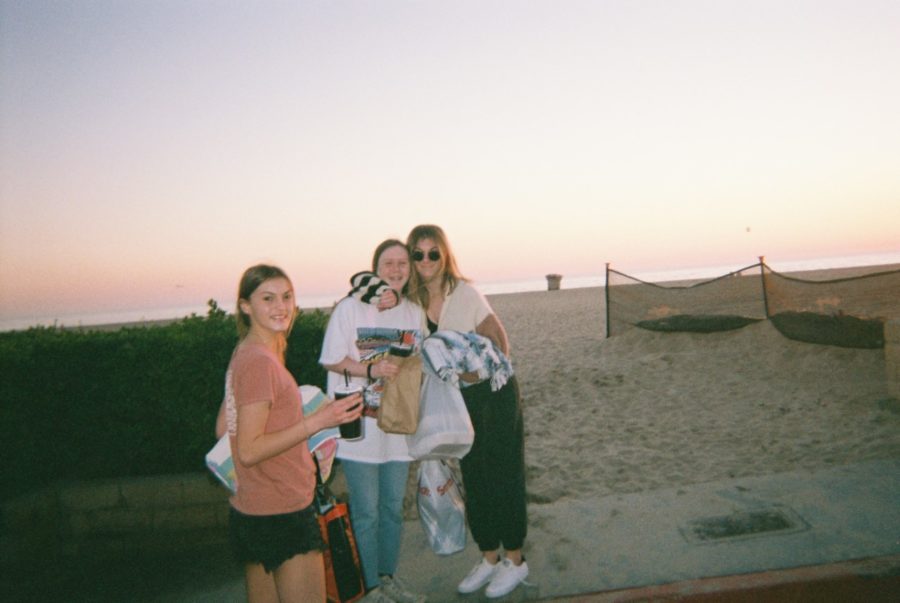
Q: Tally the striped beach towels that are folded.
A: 1